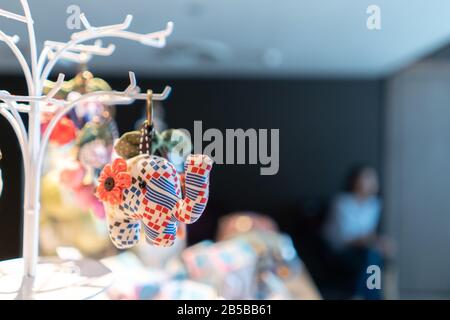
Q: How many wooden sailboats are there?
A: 0